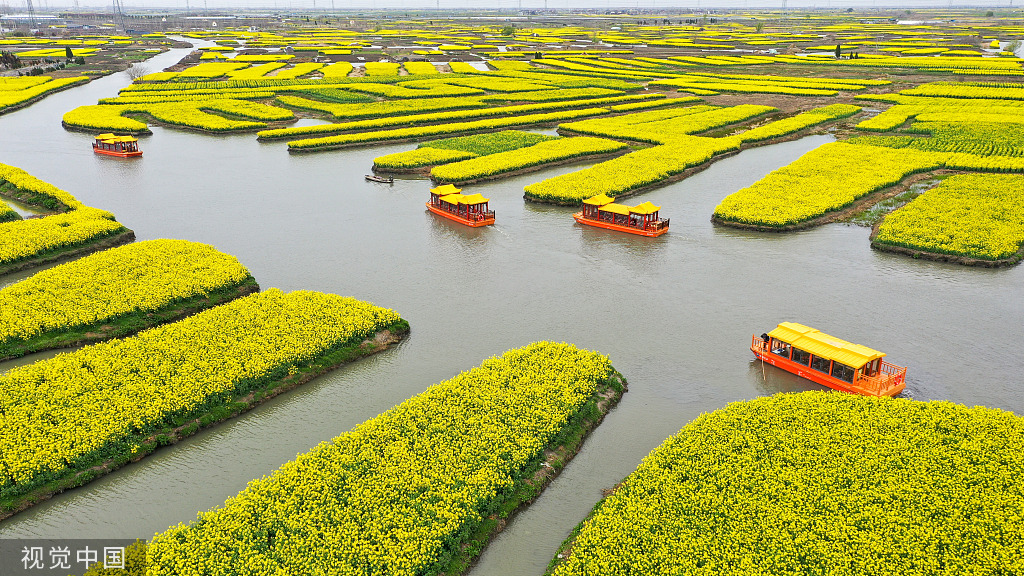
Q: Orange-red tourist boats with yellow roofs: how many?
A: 4